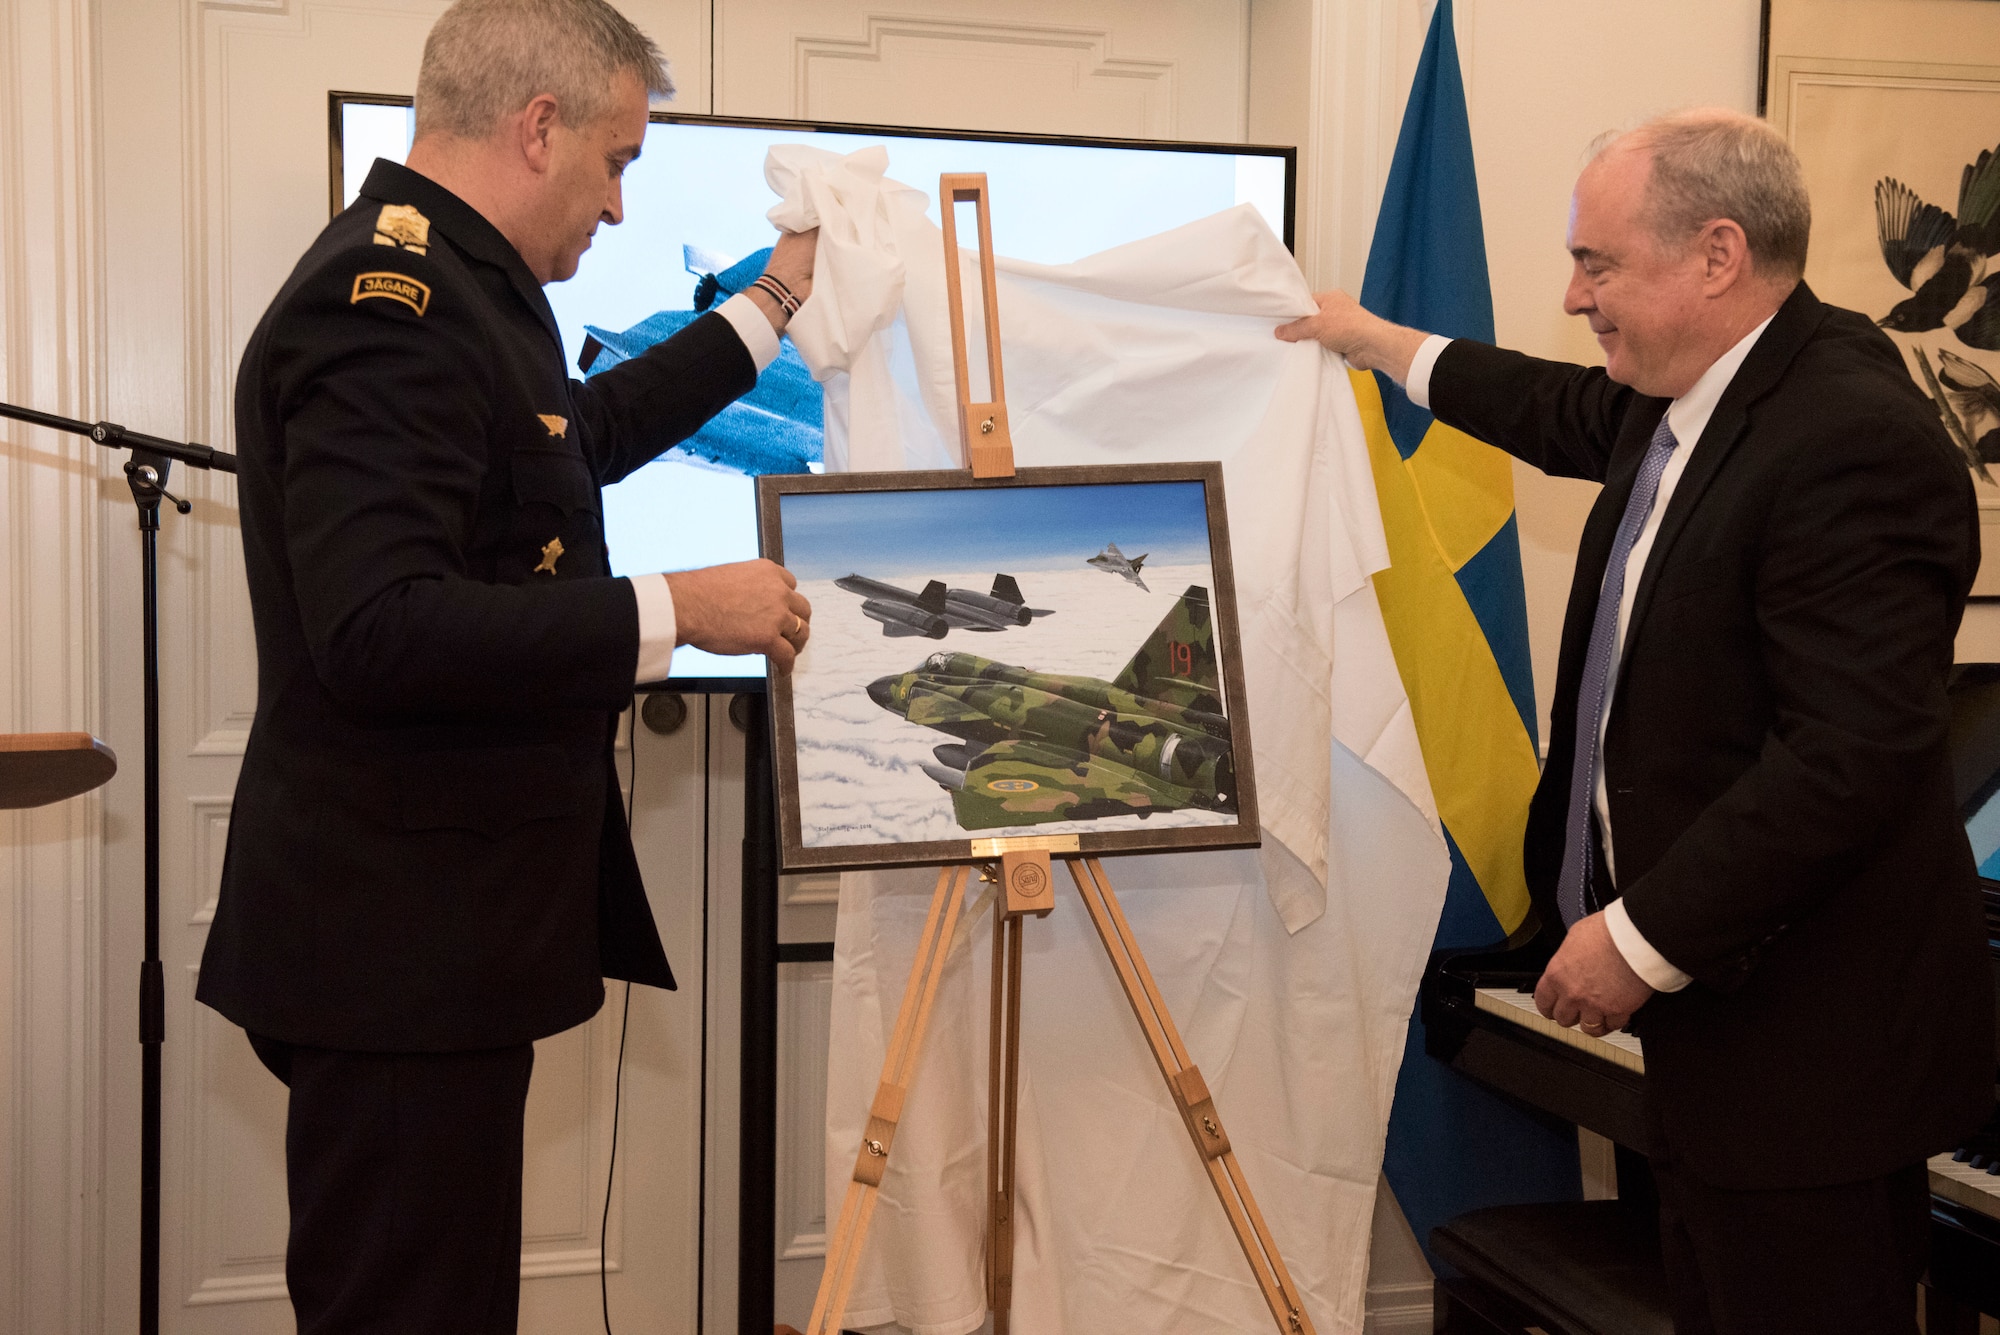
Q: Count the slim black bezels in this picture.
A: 1